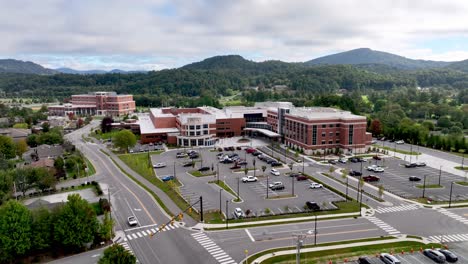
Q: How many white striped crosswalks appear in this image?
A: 7